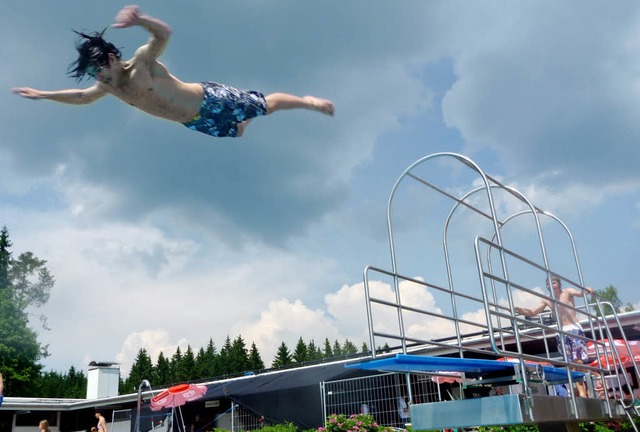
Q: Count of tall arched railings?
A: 3